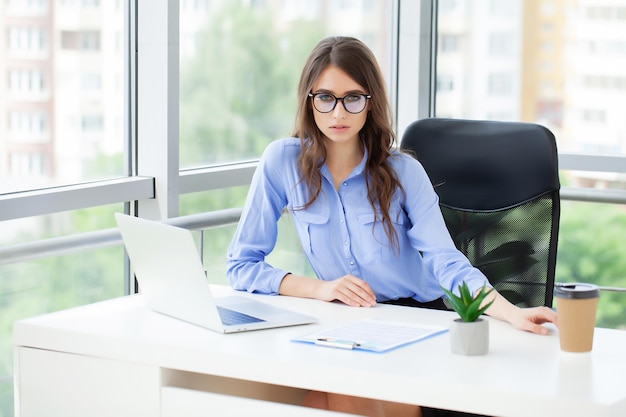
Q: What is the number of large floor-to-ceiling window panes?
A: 3